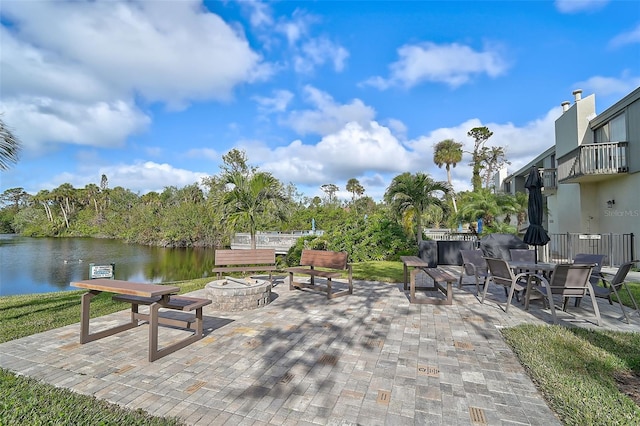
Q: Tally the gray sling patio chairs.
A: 6